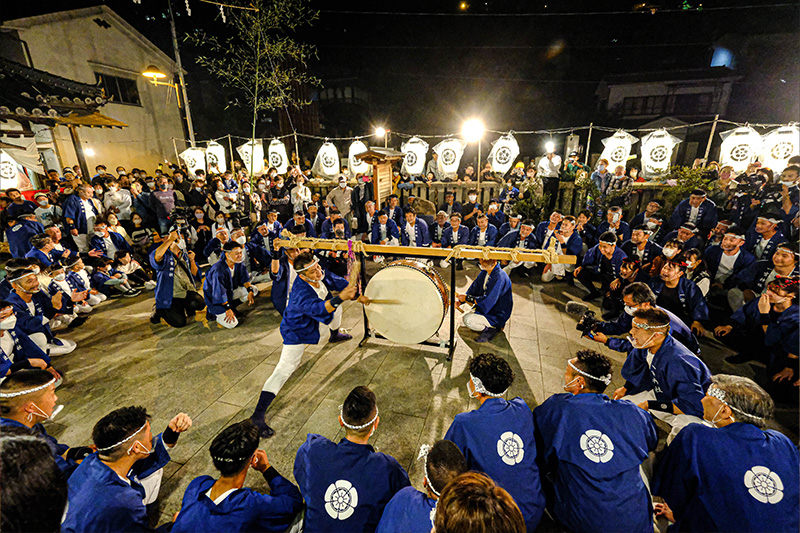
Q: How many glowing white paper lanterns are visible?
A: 14